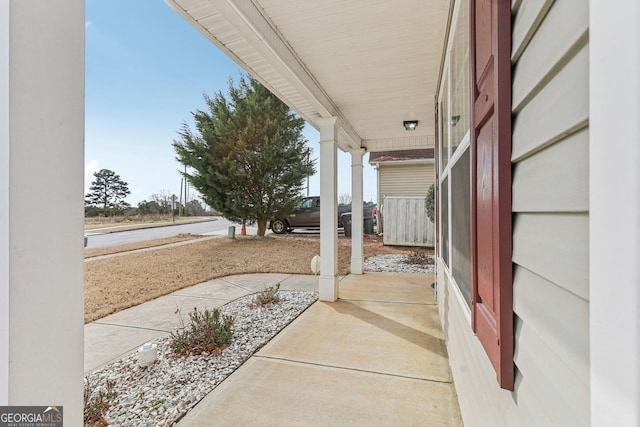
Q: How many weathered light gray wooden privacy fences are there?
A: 1